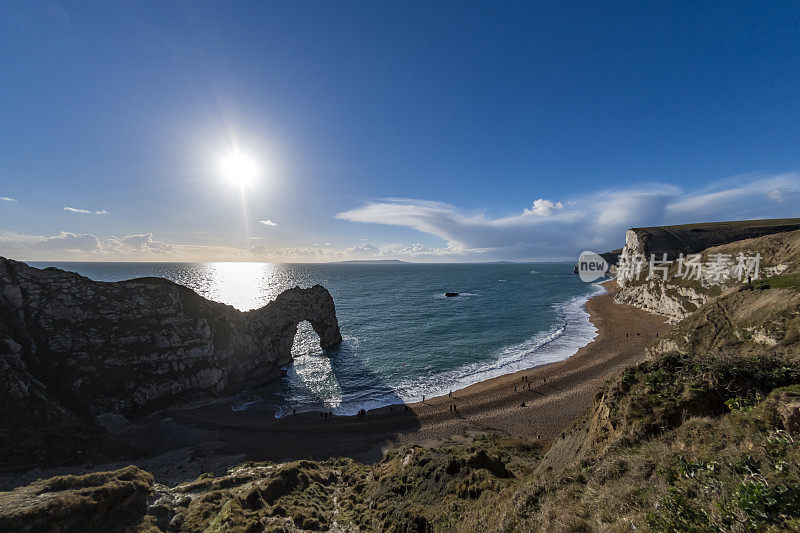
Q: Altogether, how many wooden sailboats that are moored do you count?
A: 0